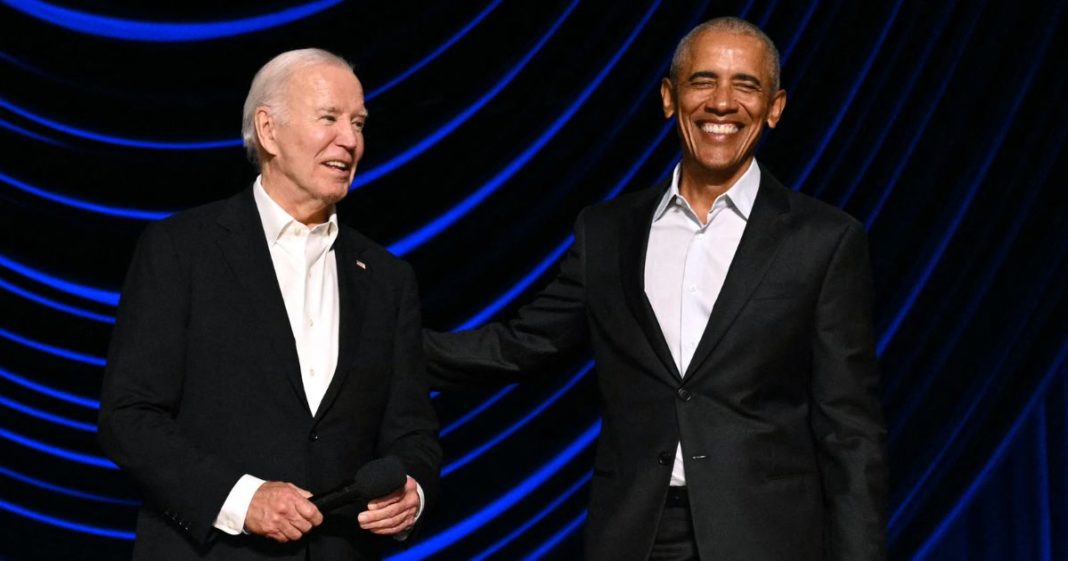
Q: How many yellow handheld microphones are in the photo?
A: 0